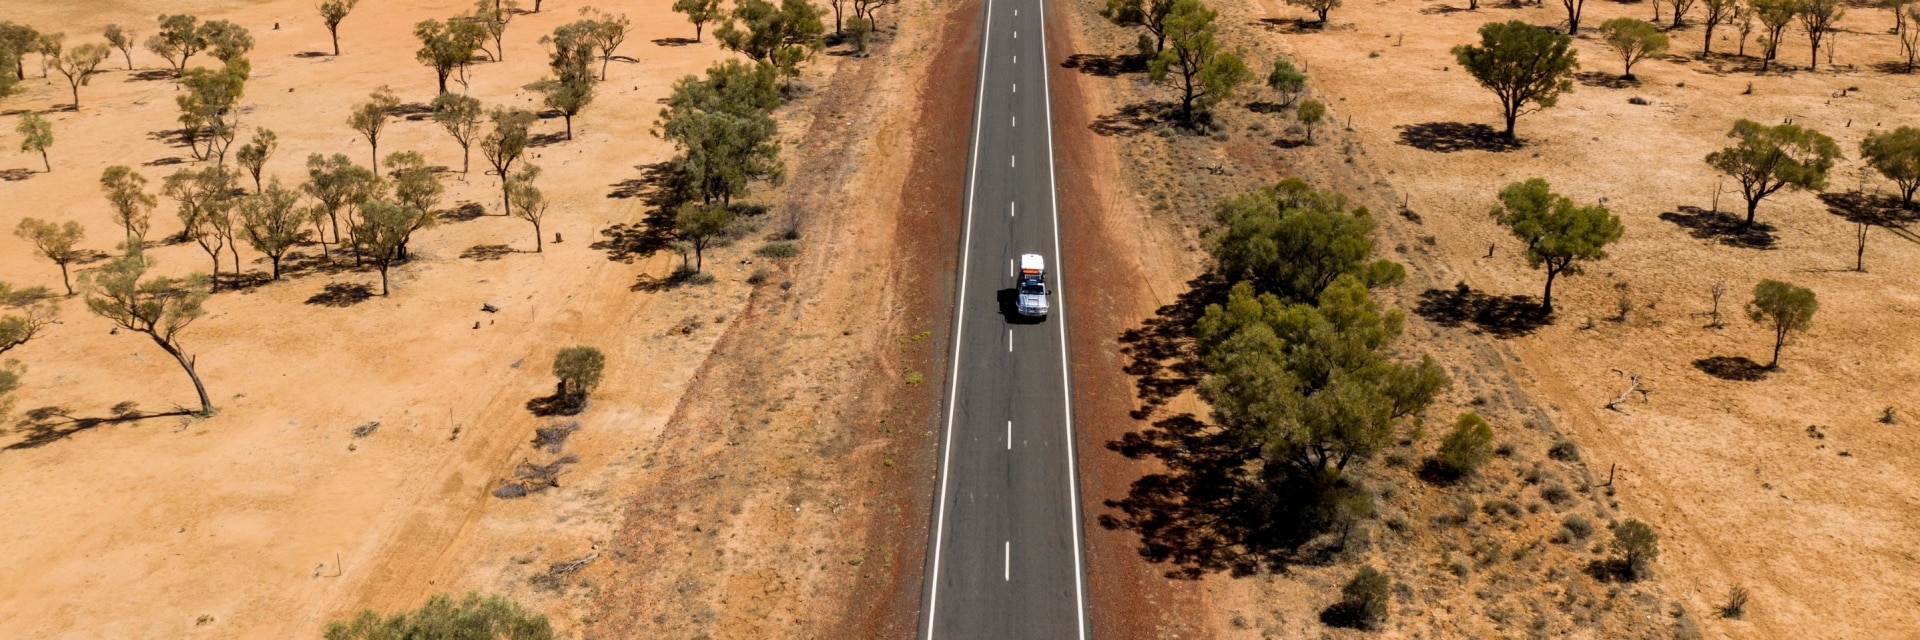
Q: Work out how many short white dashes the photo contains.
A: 11